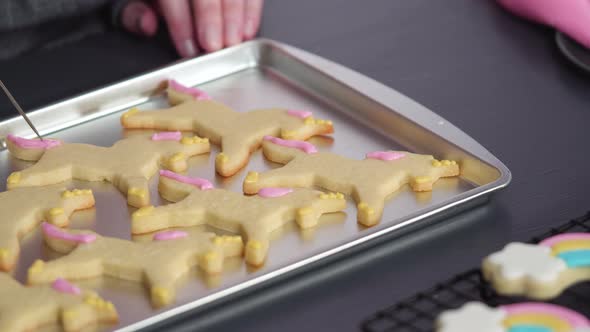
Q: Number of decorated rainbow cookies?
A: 2